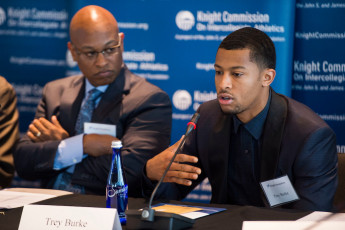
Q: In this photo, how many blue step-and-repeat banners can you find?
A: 3